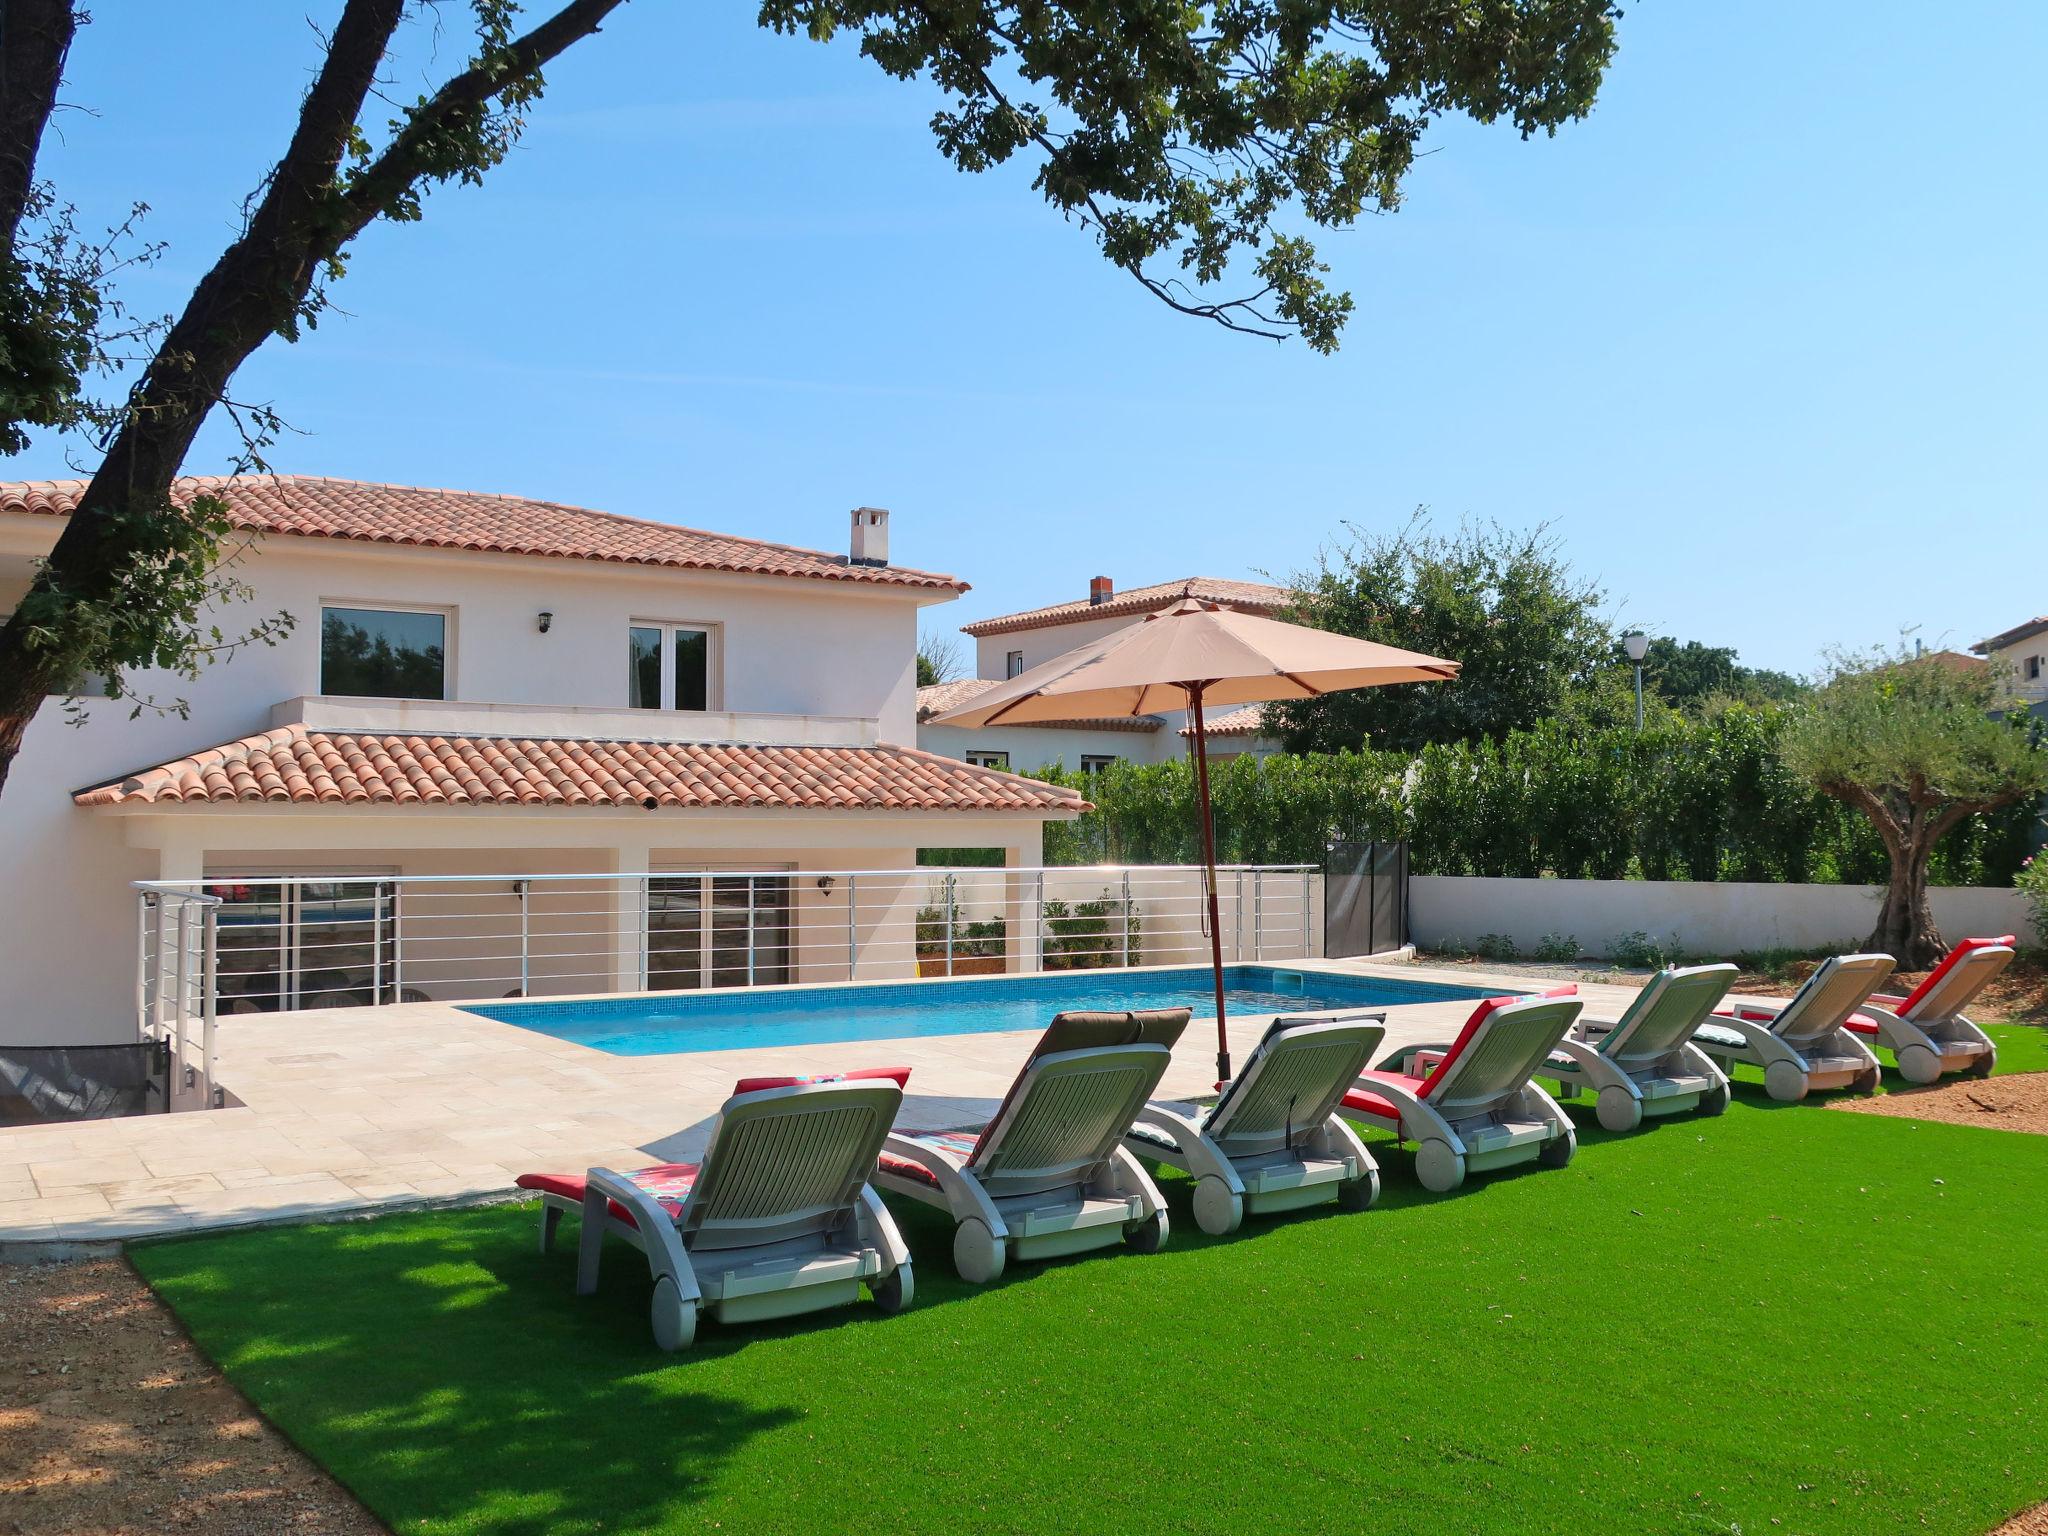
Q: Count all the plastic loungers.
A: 7